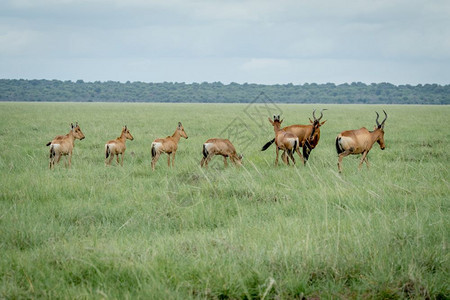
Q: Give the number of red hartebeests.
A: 7